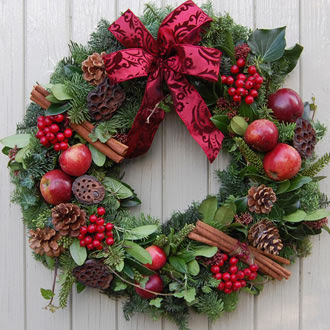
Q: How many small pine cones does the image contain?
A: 5